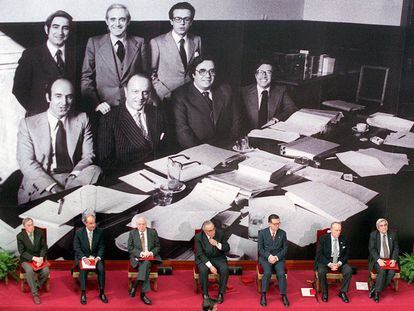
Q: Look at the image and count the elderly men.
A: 7